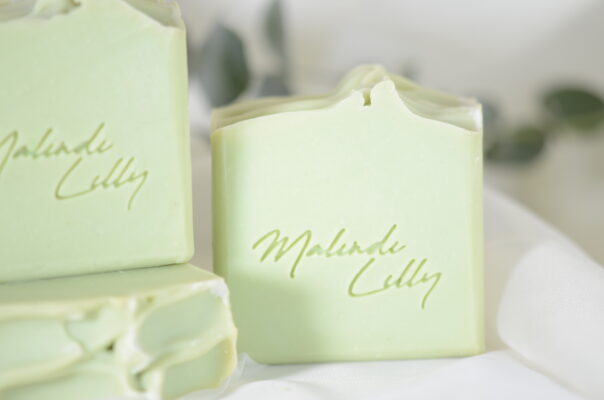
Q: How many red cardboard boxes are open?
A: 0